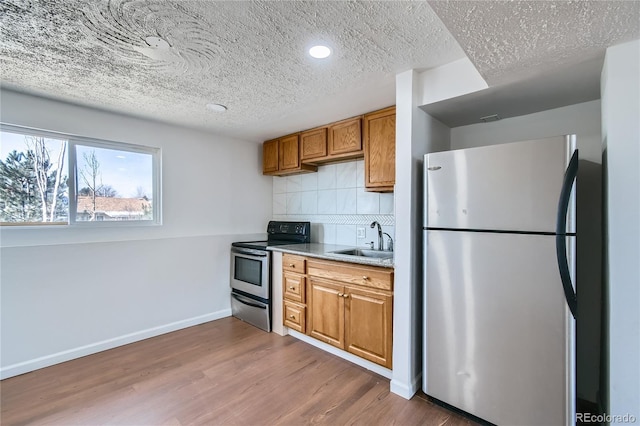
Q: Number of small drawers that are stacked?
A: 3